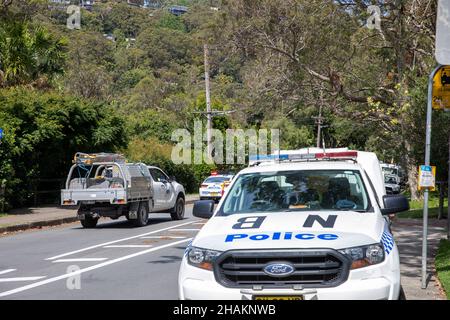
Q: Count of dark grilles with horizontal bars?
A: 1